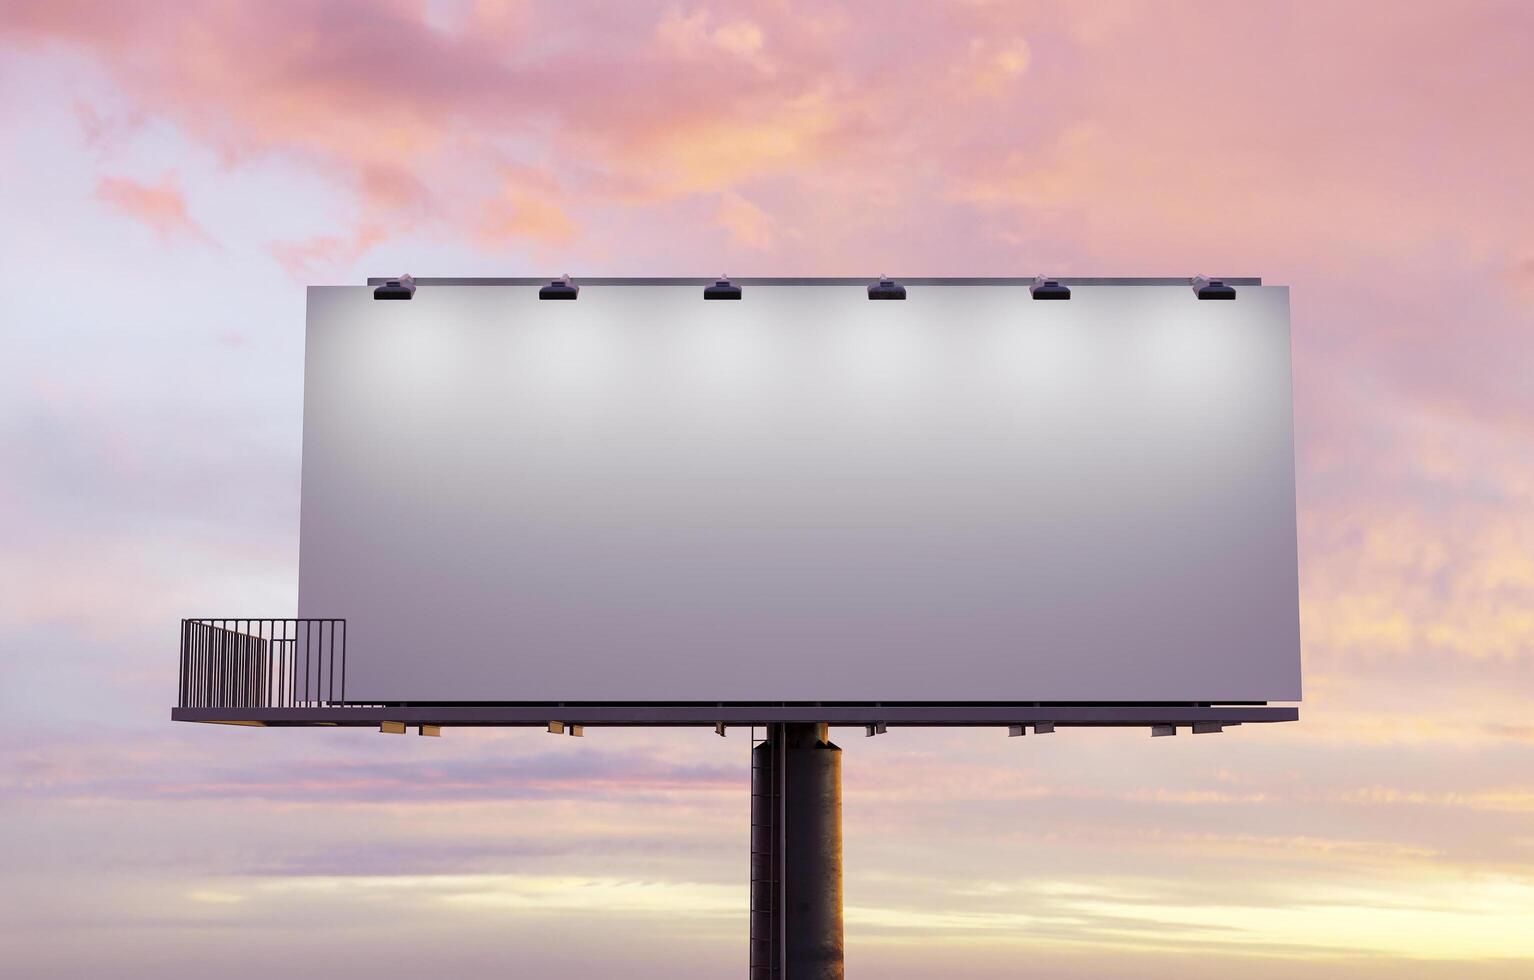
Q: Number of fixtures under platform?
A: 11